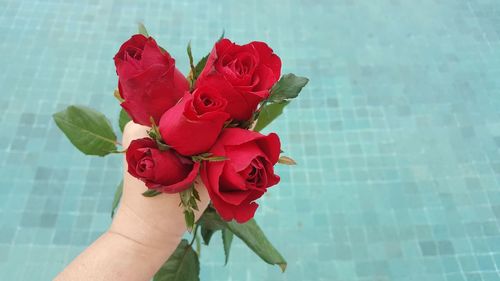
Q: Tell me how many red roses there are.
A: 5